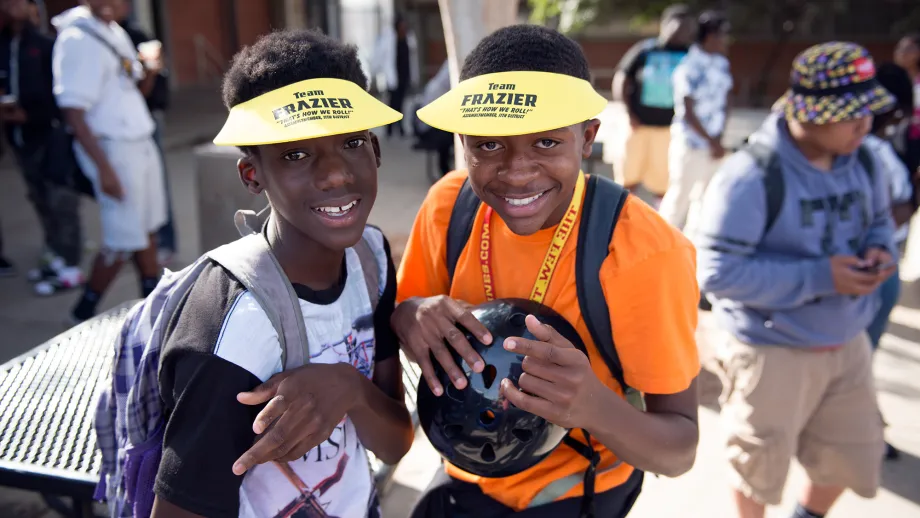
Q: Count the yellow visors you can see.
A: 2